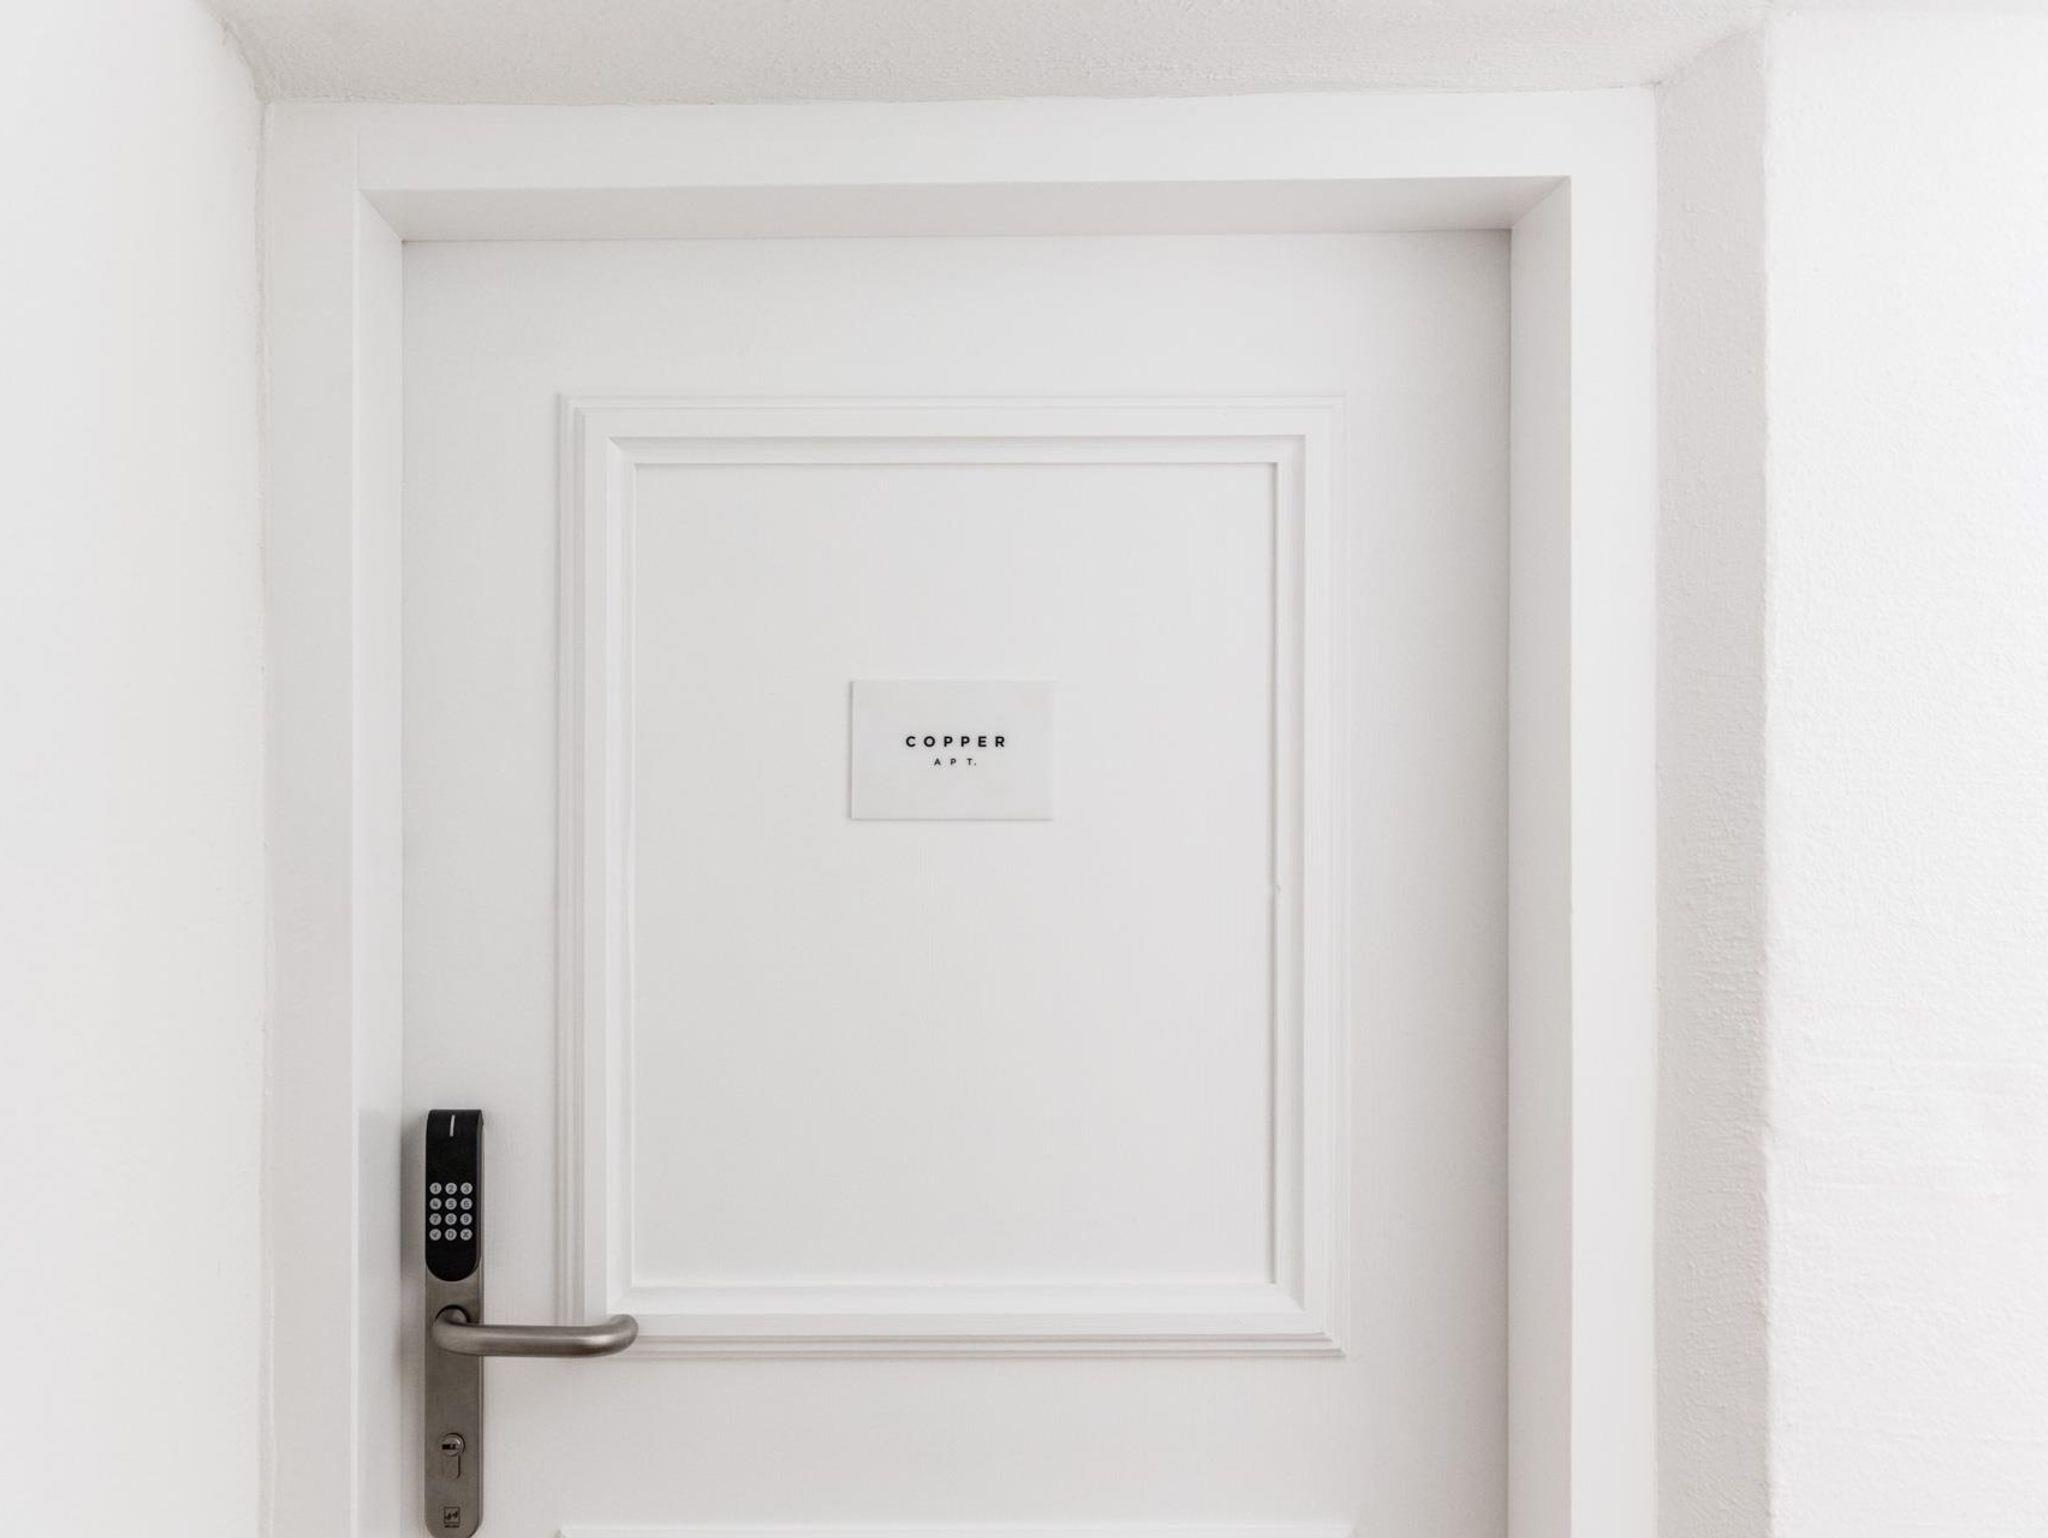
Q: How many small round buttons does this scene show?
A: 12